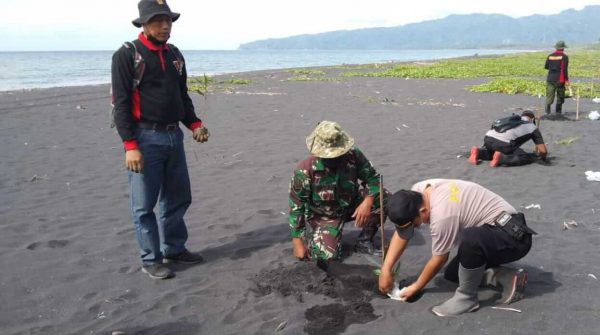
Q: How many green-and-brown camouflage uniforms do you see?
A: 1